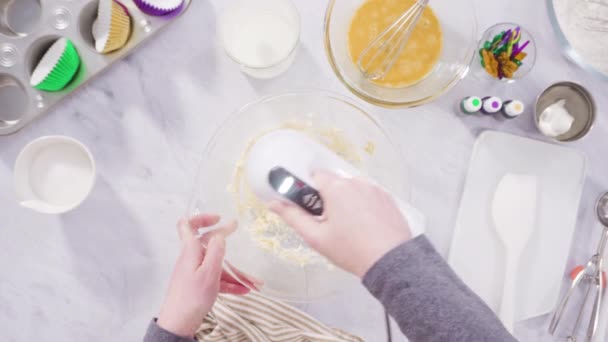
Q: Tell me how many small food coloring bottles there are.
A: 3